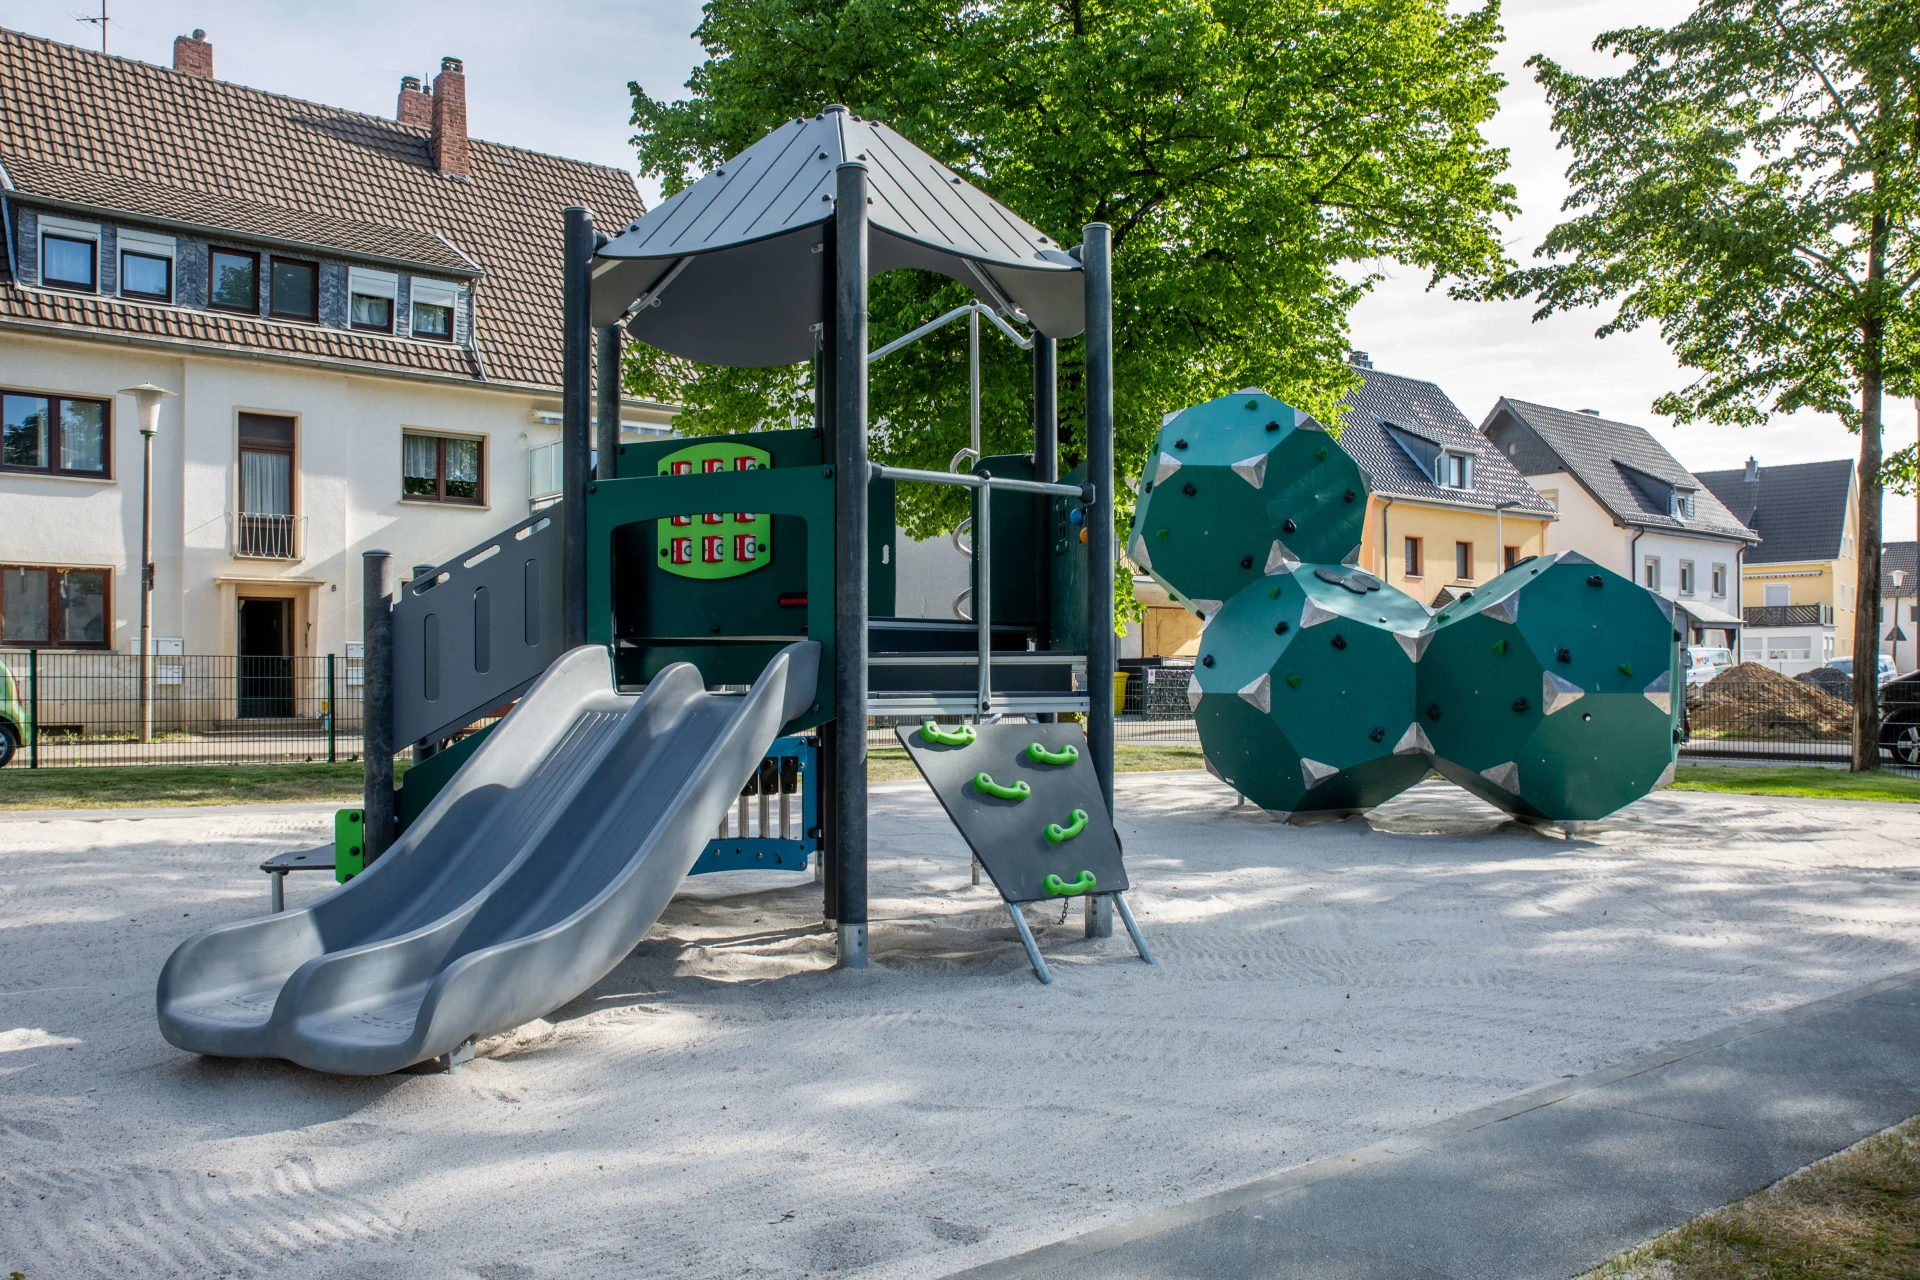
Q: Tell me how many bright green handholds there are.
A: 5